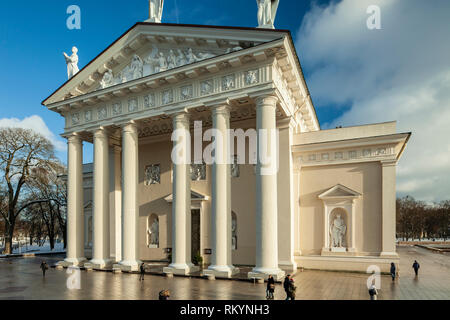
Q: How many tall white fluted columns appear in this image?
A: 6